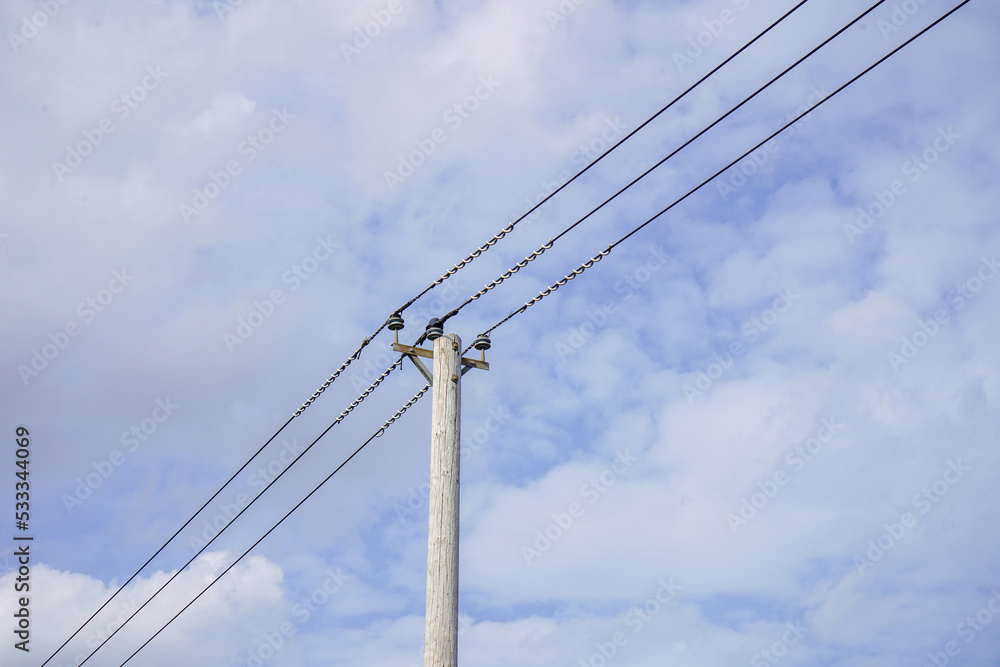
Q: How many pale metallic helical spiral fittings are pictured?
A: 6